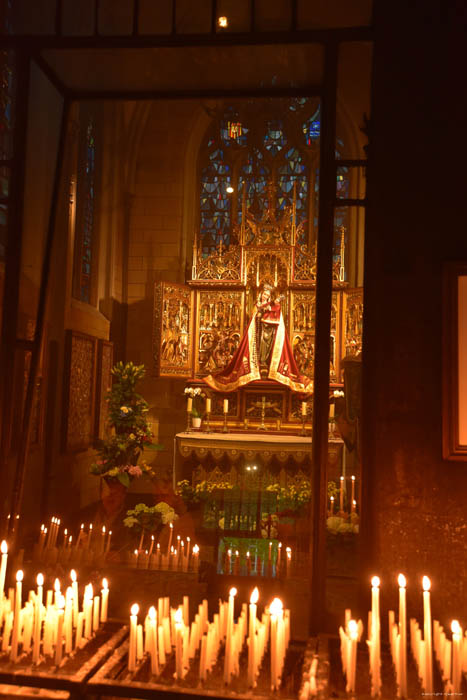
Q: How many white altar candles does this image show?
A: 5